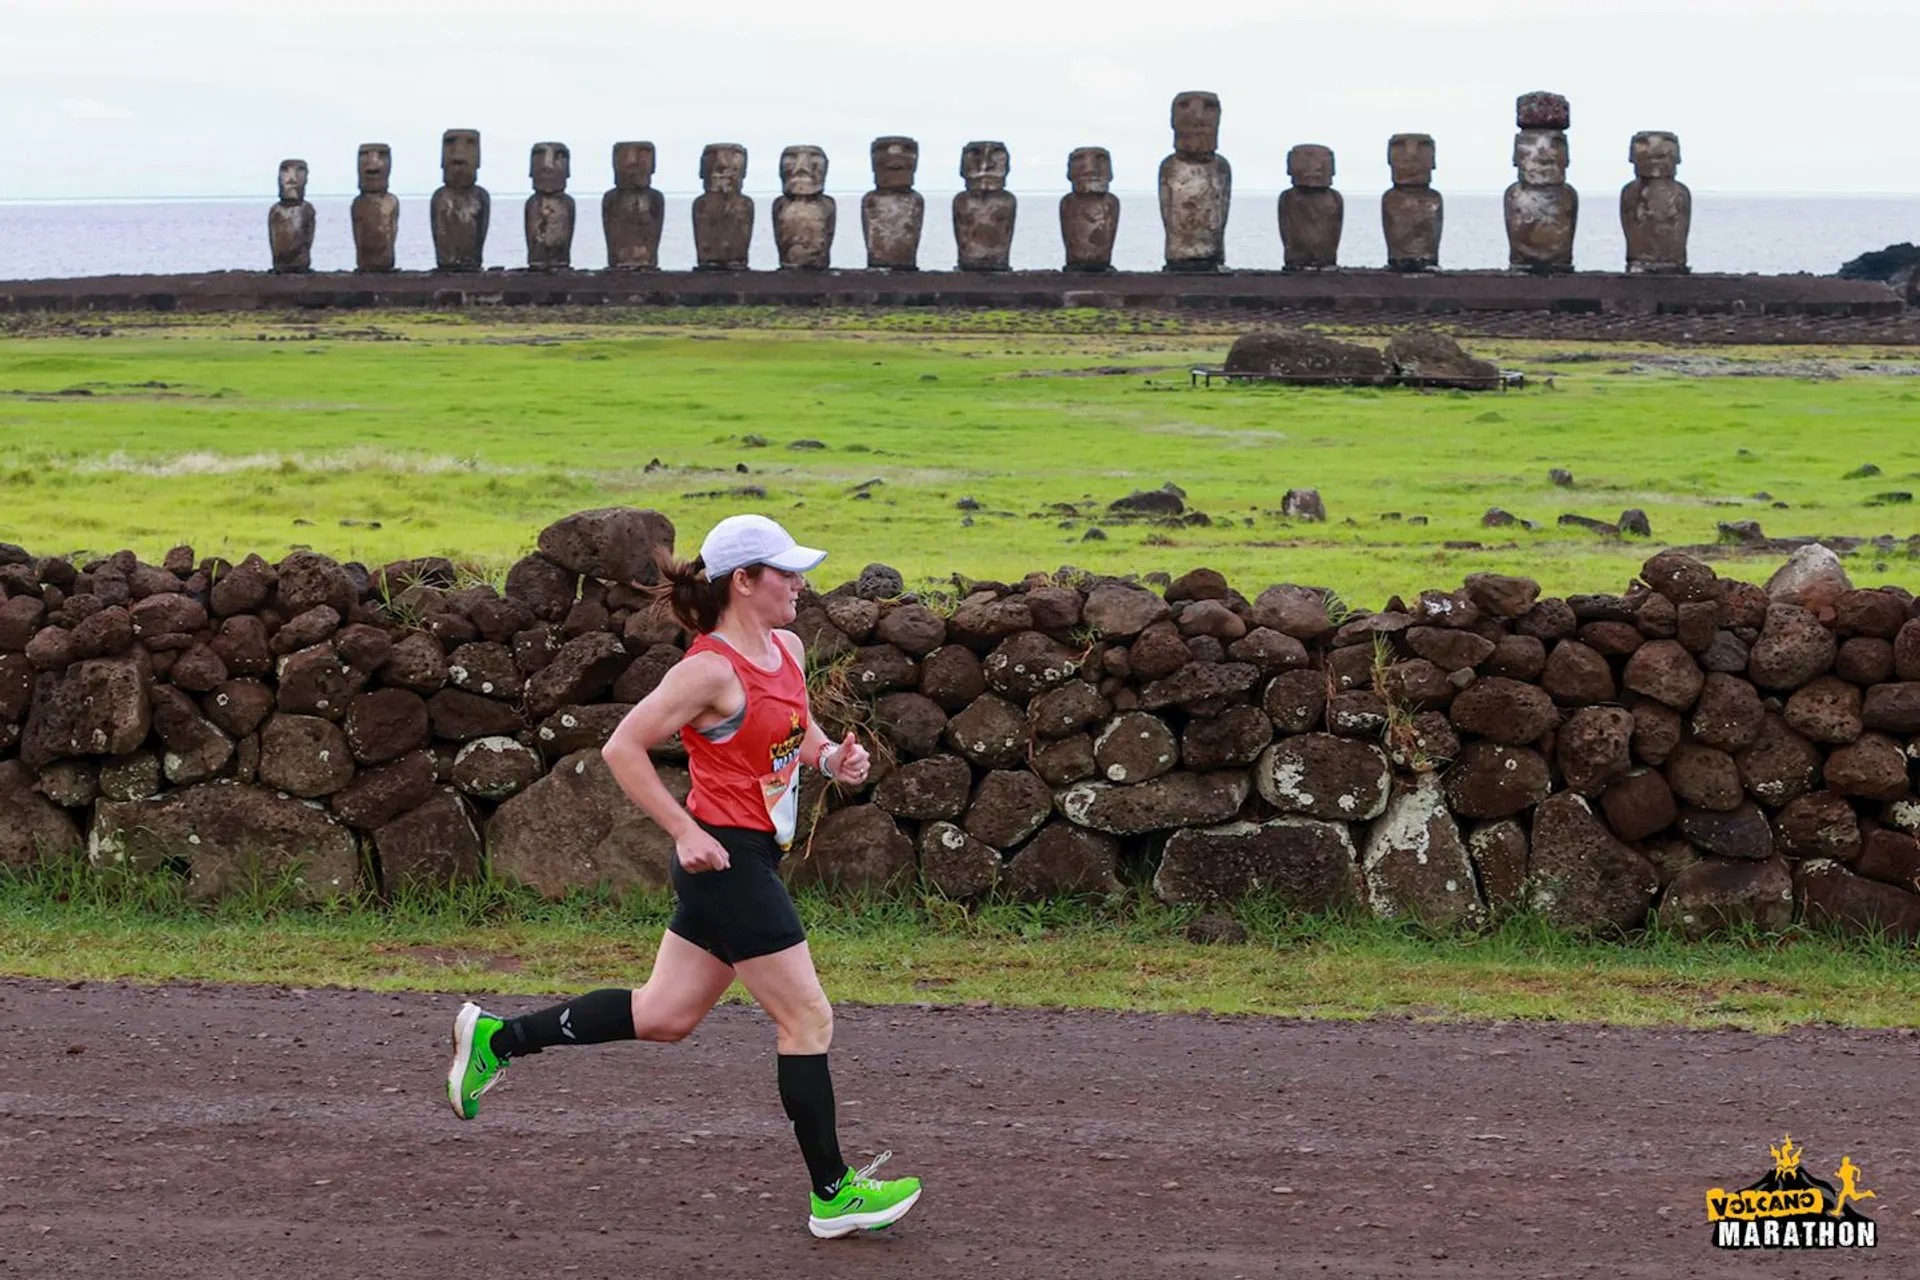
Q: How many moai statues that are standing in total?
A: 15